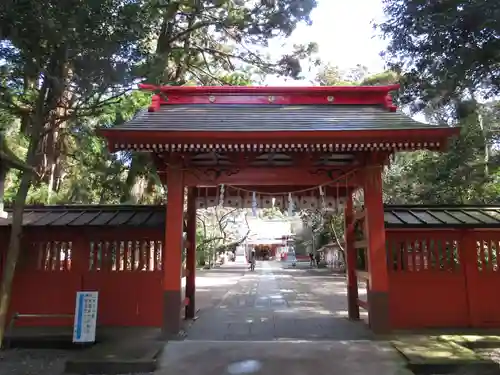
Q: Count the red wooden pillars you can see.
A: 4